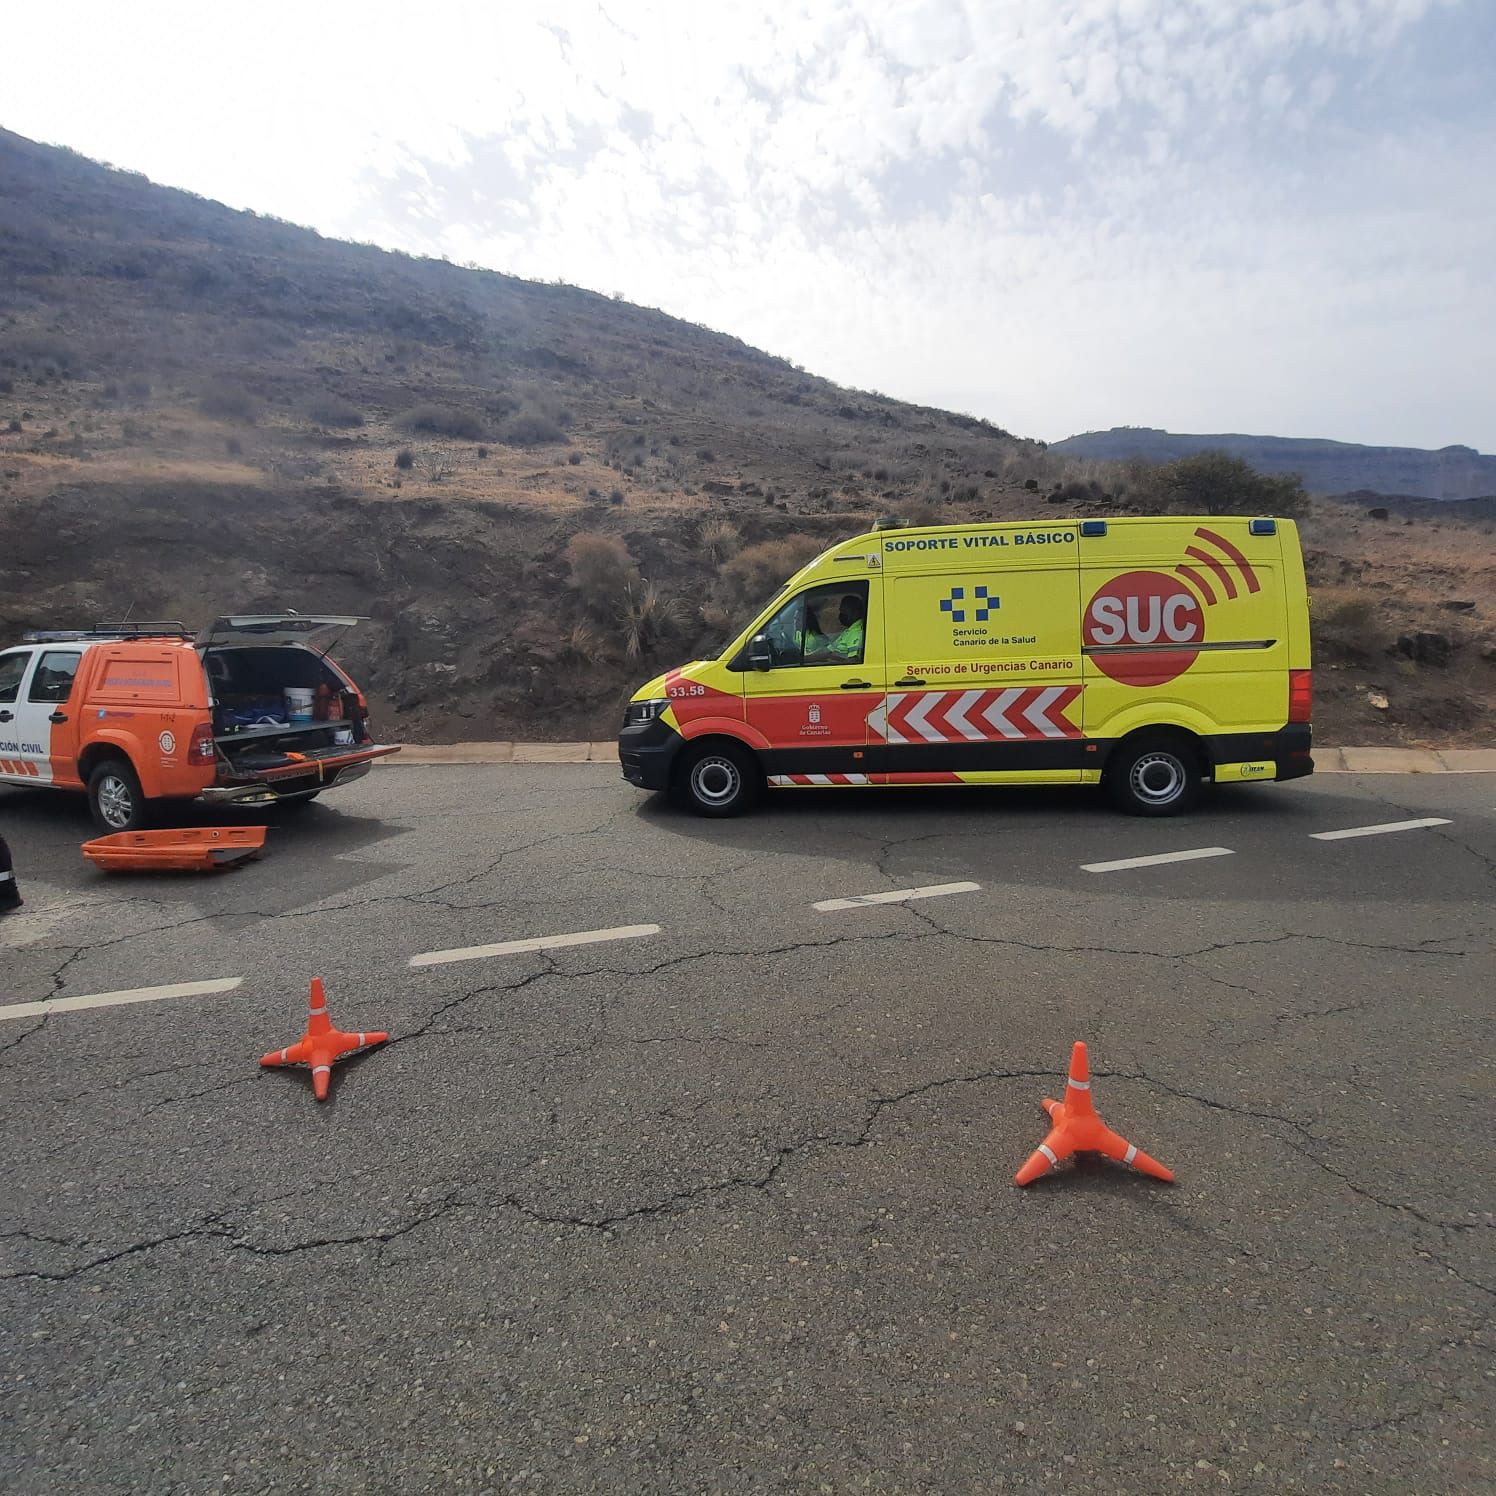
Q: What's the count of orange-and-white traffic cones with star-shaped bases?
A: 2